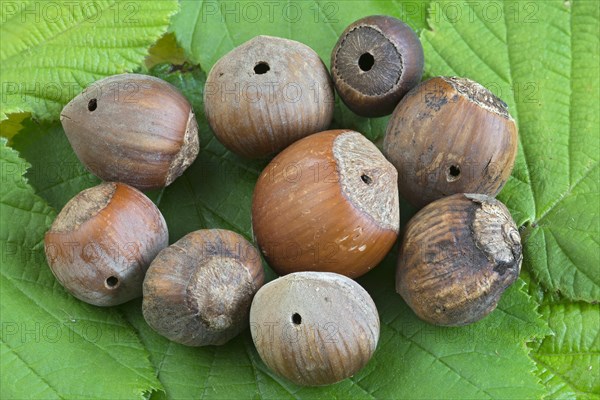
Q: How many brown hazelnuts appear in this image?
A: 9